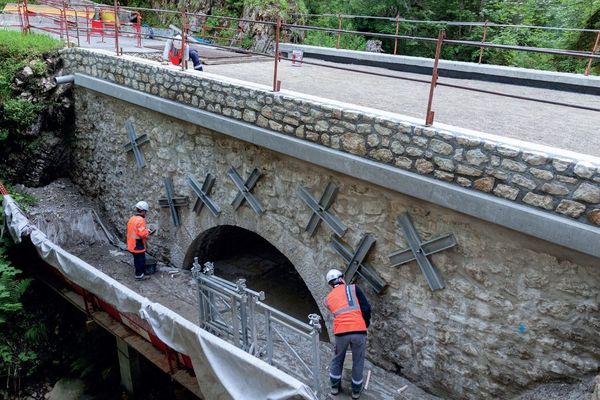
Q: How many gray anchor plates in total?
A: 7